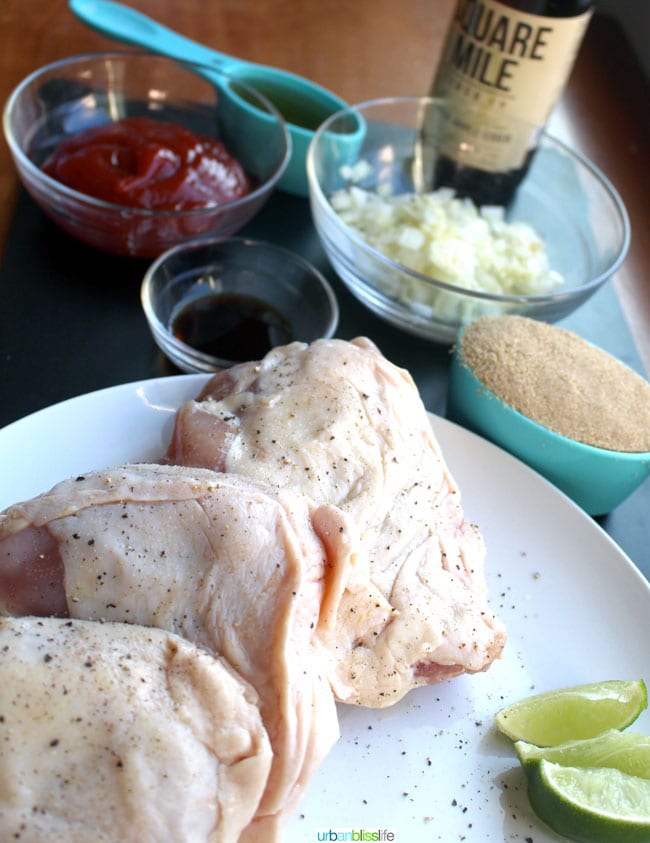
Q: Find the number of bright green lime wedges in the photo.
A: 3